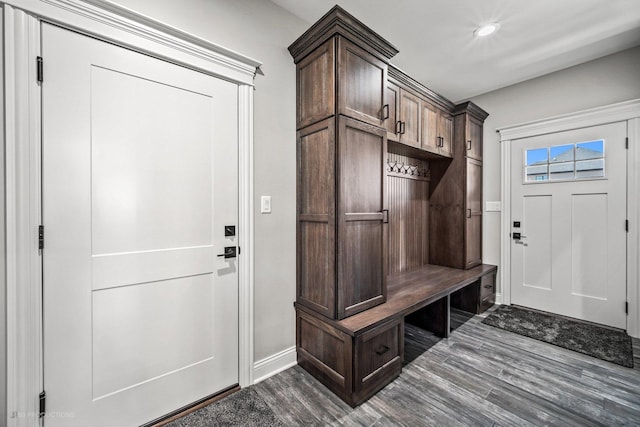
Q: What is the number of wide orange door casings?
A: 0